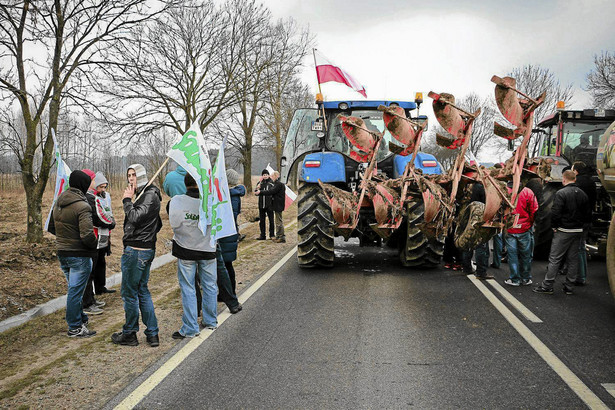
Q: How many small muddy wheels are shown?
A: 1